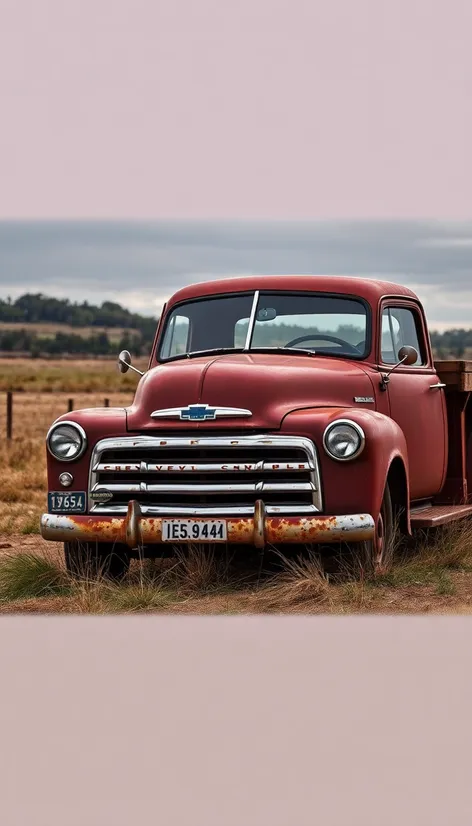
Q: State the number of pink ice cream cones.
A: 0